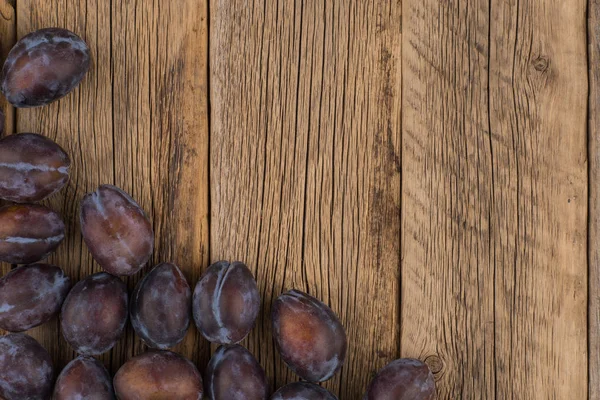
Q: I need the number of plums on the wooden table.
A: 15